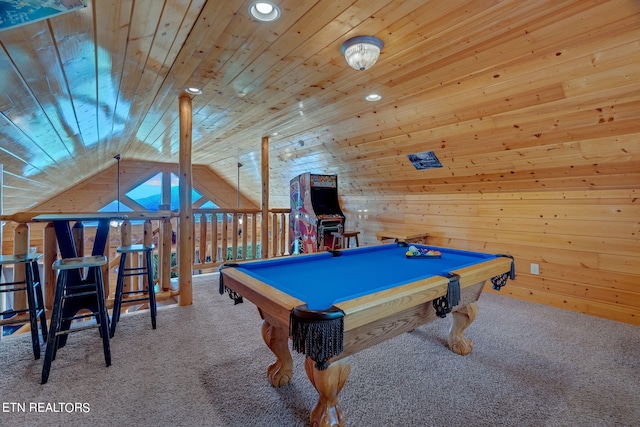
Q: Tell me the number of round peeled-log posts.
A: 2